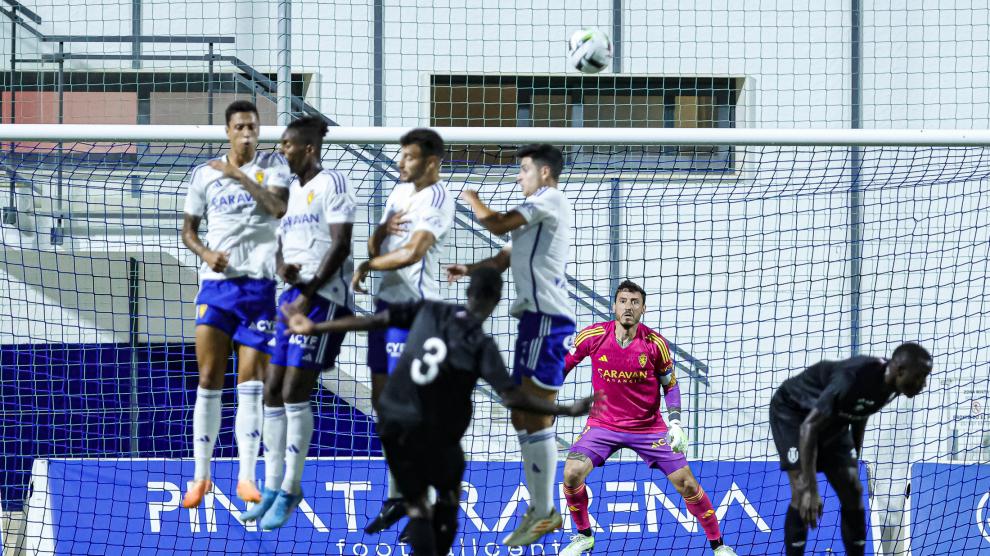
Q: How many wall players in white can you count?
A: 4